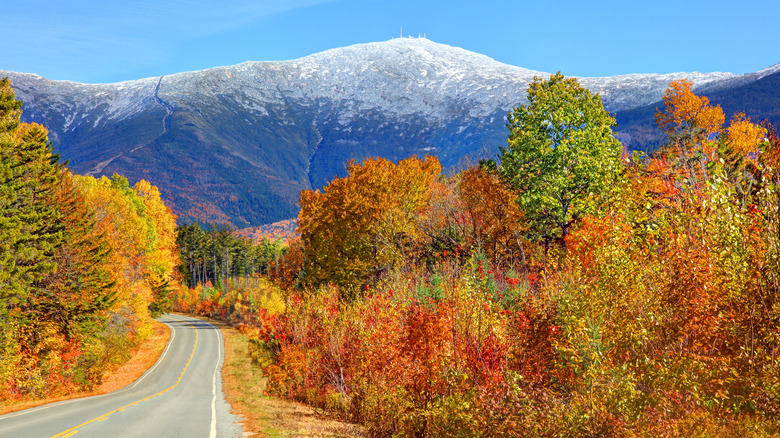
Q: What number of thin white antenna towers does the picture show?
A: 3